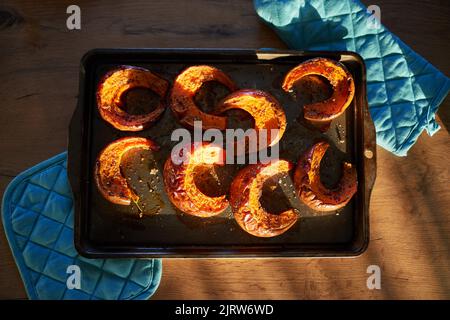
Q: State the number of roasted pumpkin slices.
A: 8